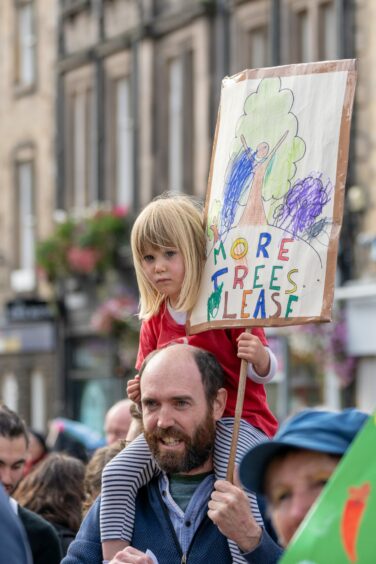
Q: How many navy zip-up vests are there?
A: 1